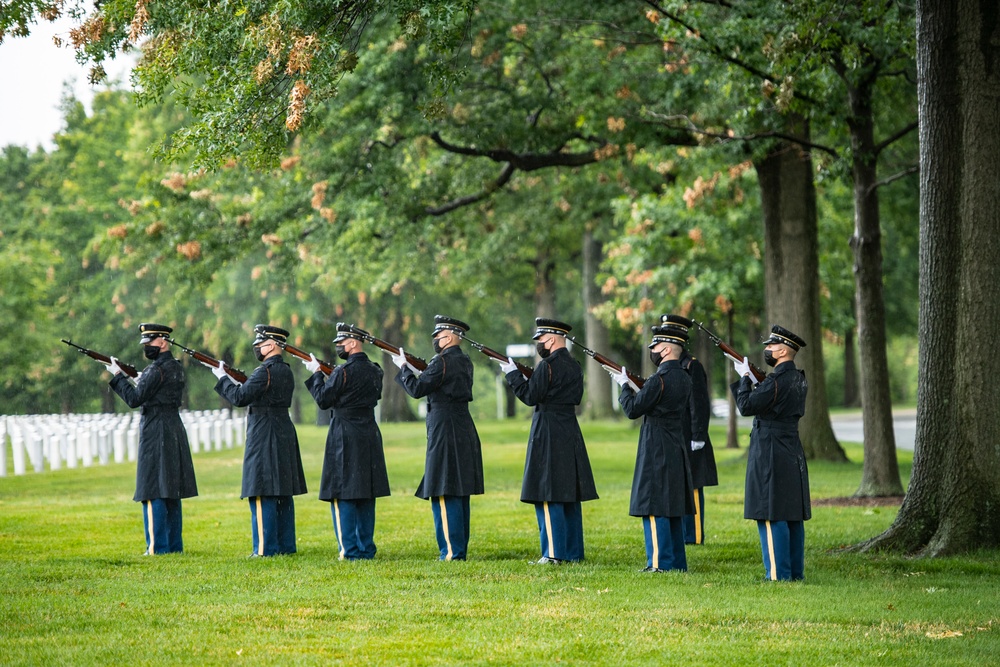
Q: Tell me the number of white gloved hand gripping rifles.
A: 7